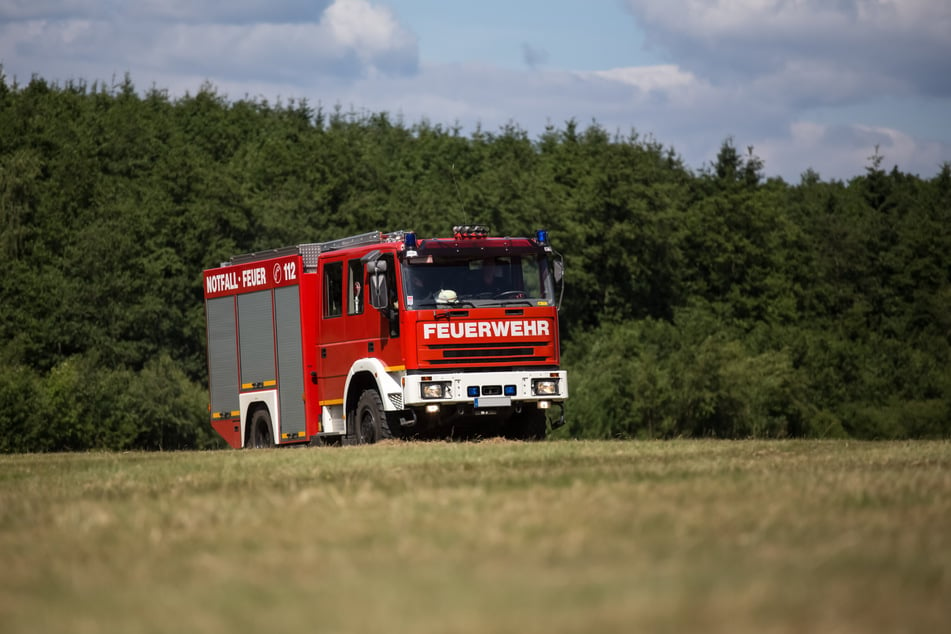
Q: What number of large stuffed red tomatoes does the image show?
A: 0